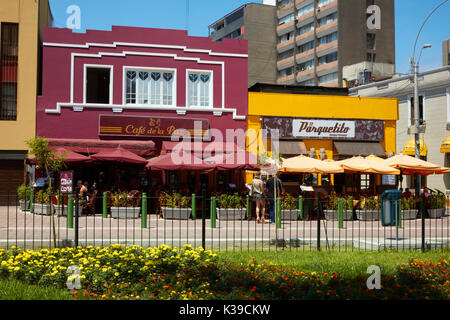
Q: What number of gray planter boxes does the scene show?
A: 11